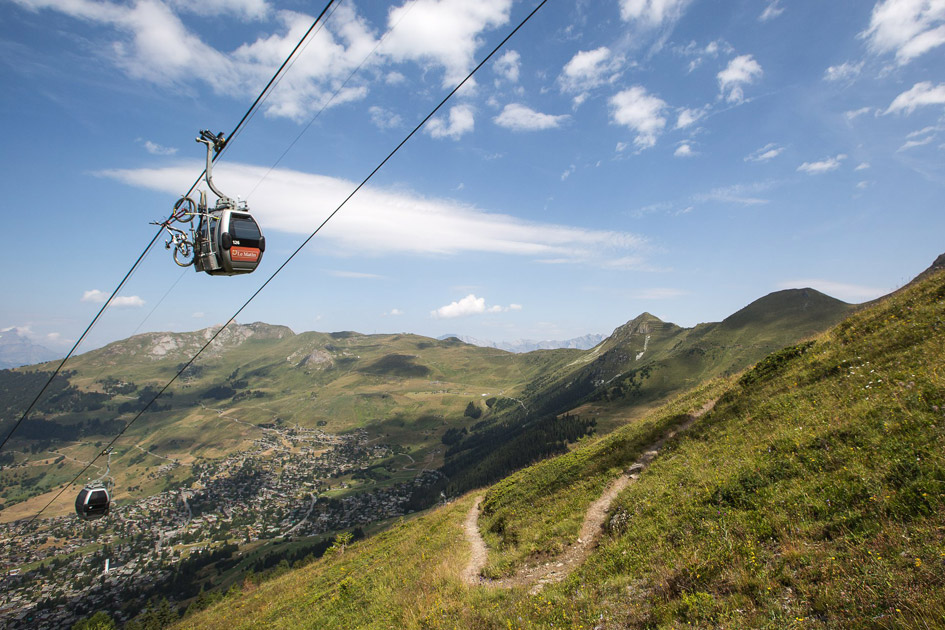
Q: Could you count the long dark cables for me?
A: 2